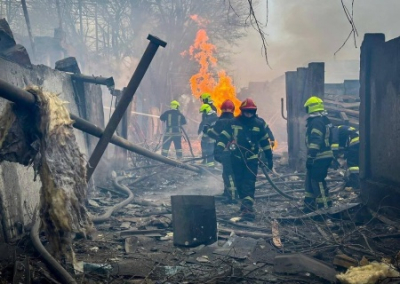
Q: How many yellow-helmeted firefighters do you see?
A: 4